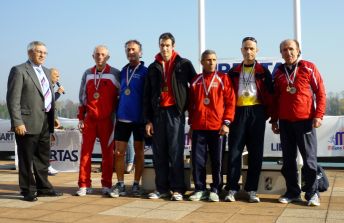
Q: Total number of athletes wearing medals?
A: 6